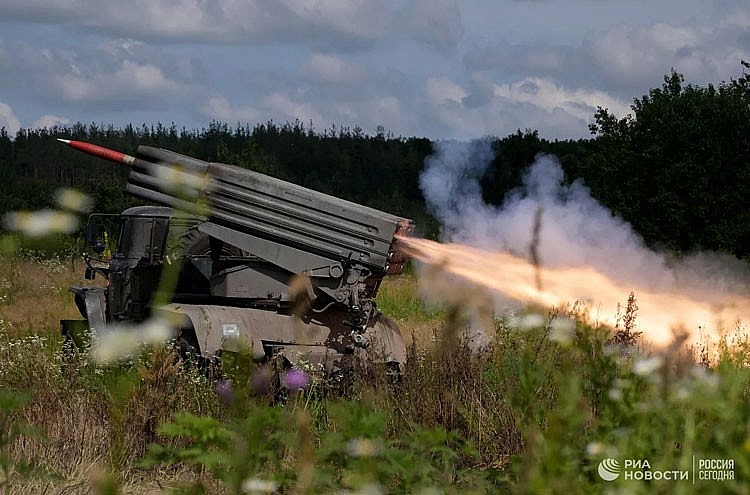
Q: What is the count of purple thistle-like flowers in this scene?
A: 3